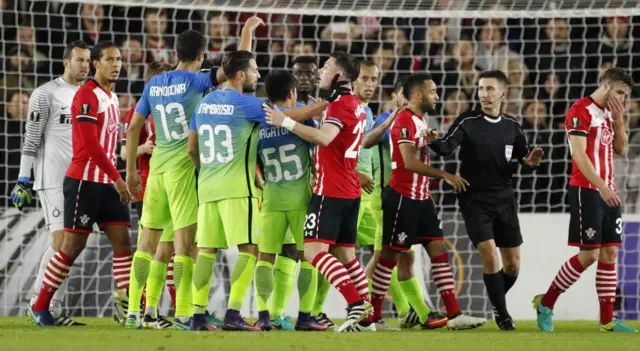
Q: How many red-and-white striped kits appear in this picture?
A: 5